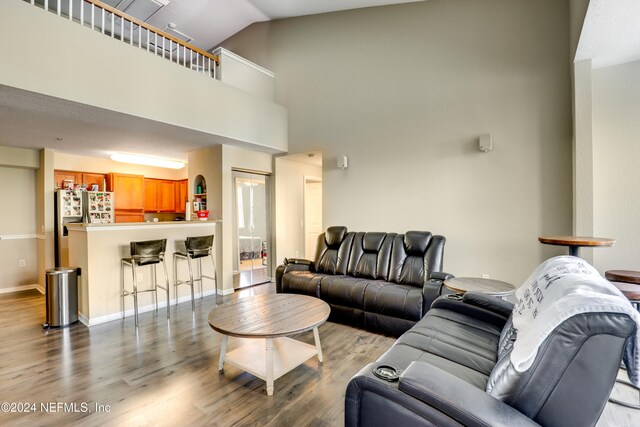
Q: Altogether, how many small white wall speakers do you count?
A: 2